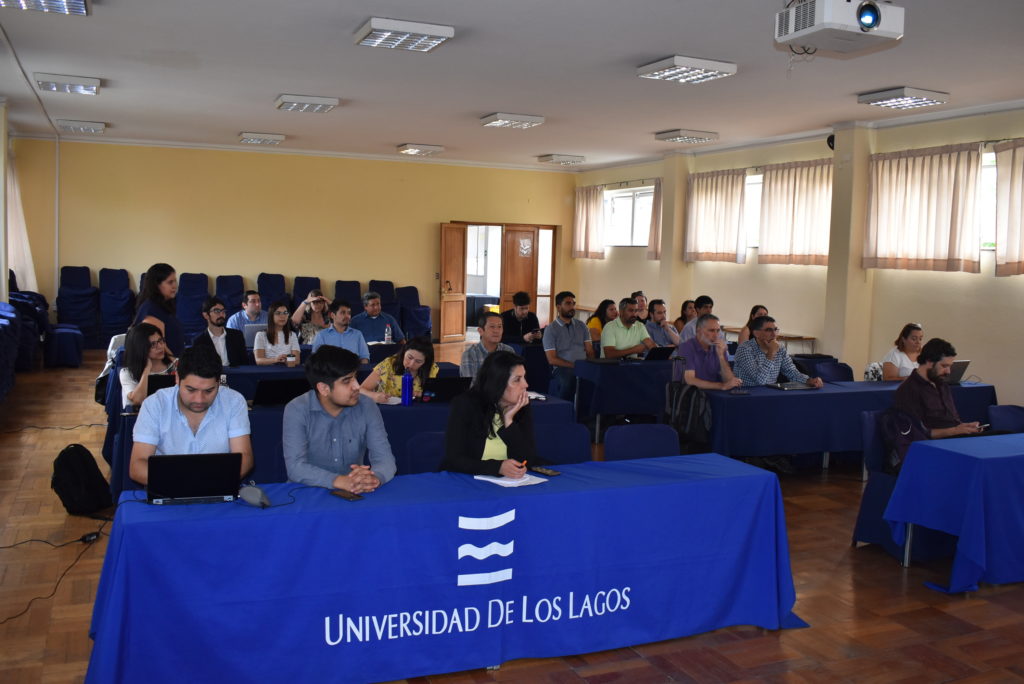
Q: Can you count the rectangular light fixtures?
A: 12